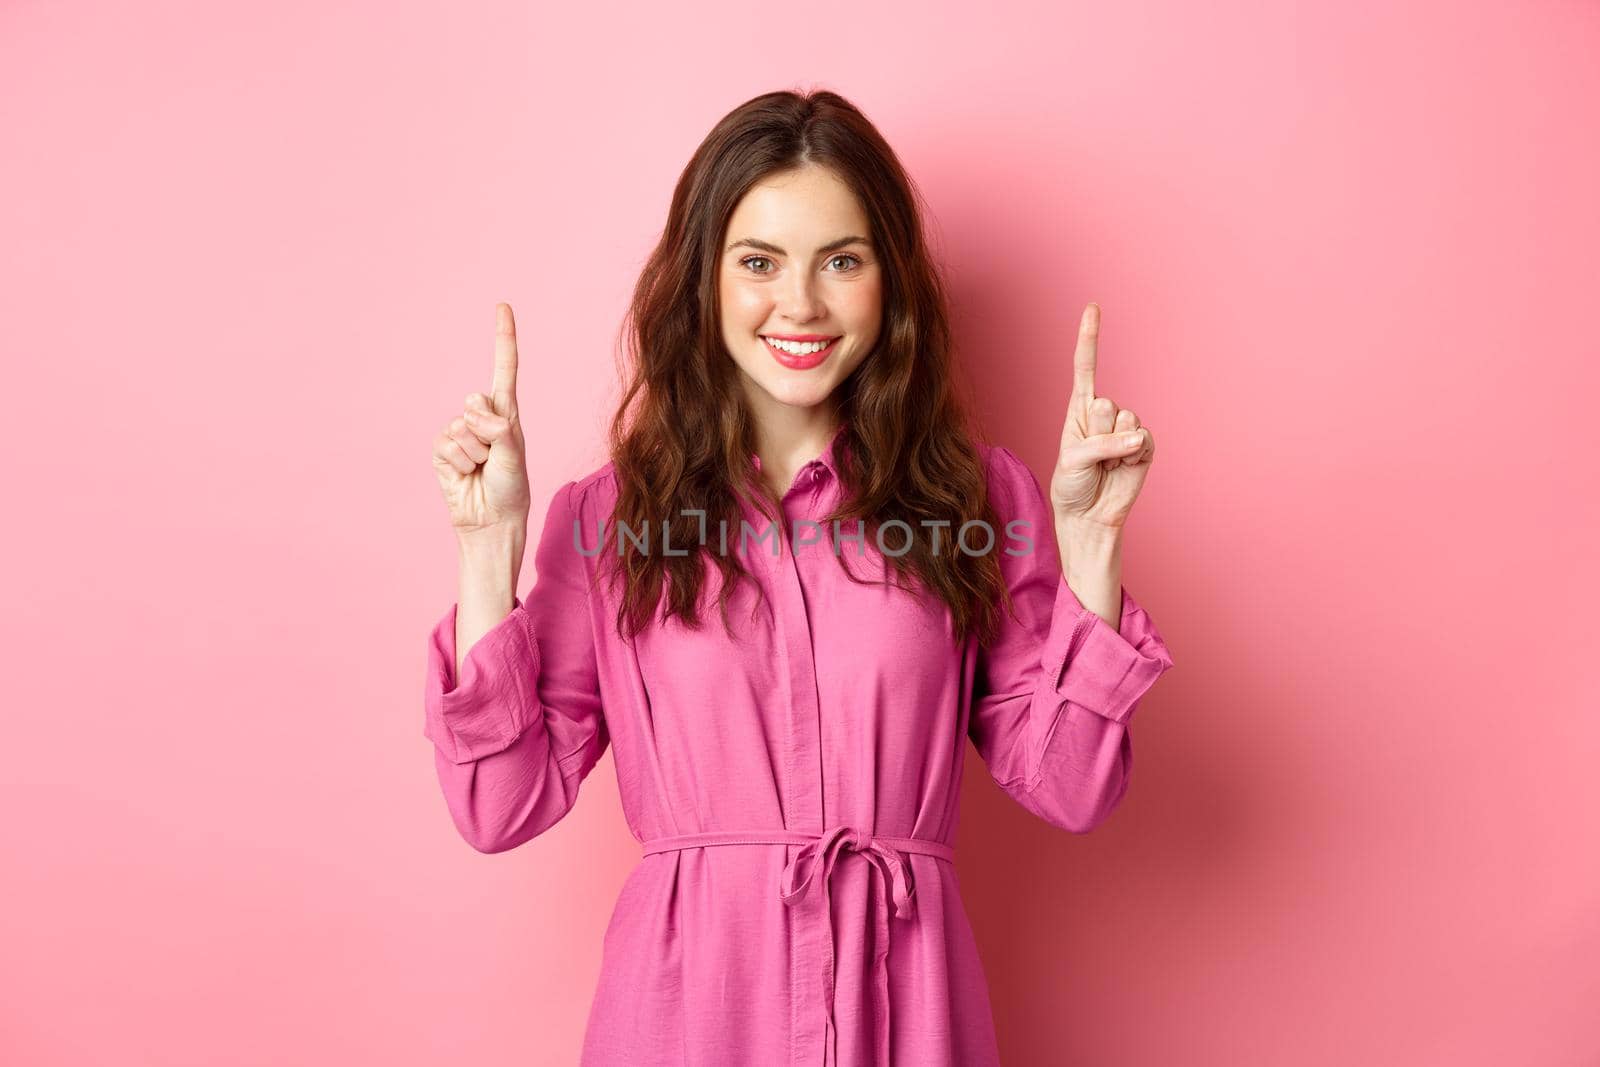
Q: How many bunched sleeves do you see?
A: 2